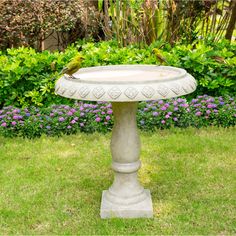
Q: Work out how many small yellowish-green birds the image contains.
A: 2